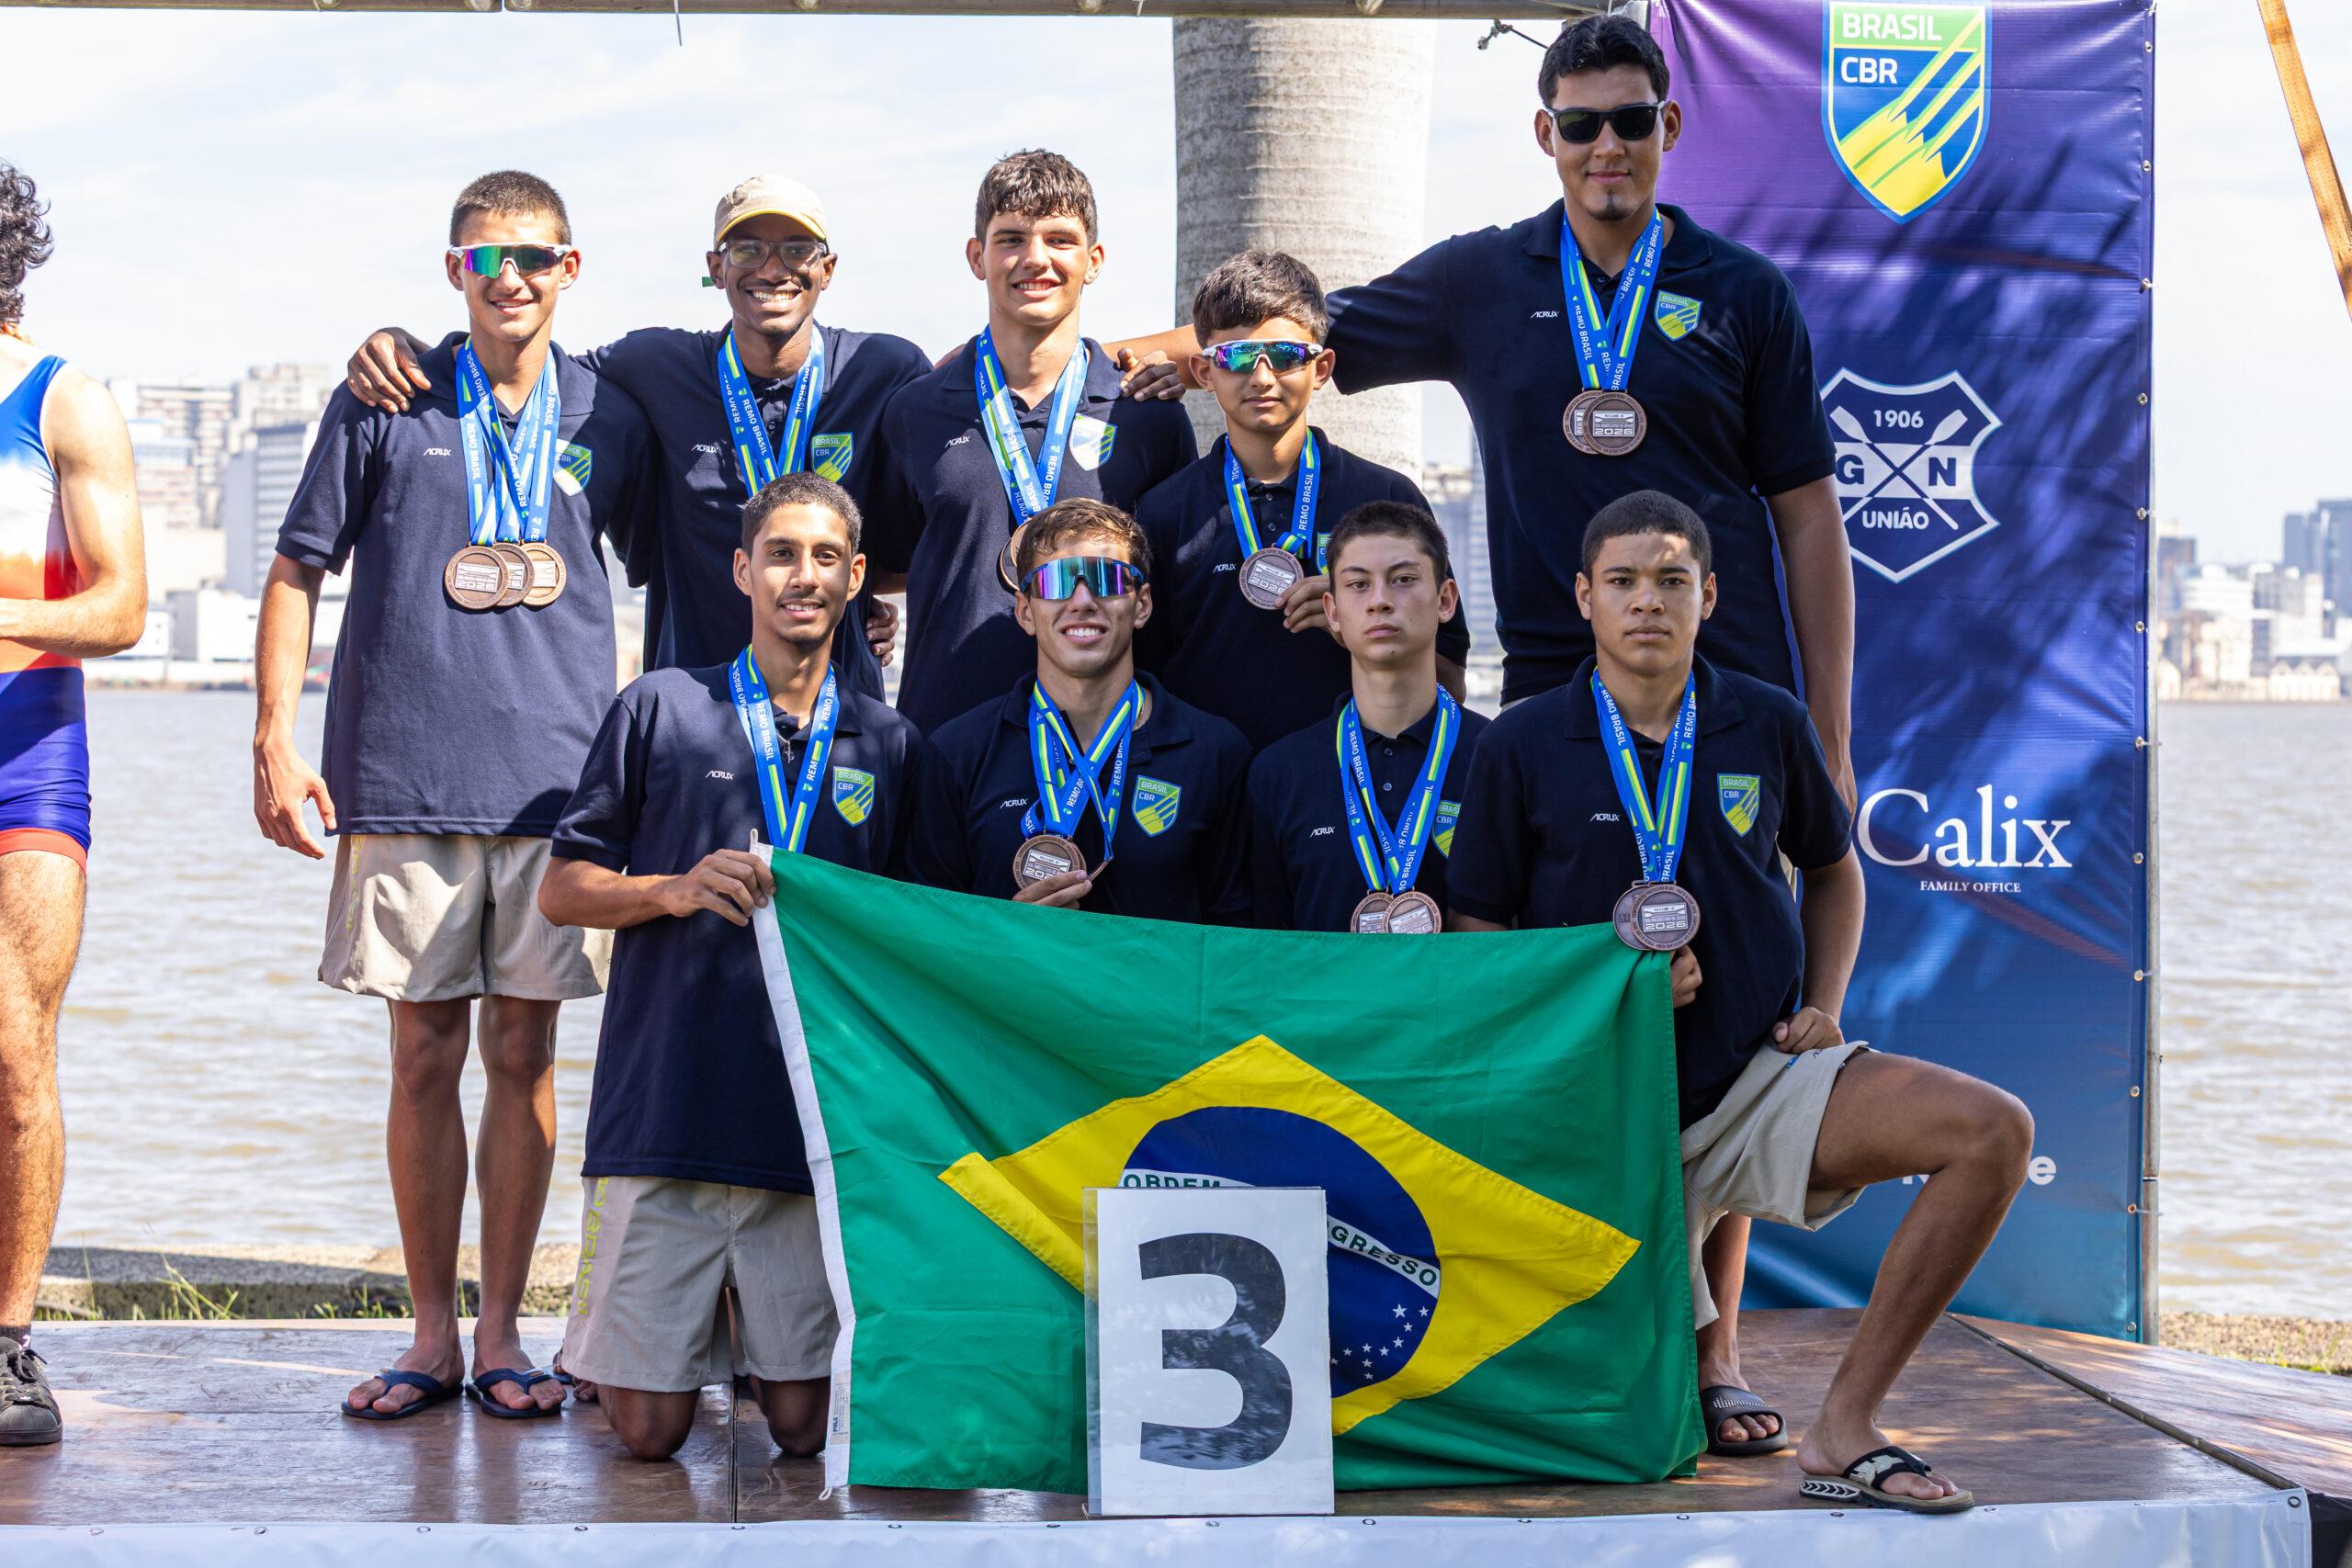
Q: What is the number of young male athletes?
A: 9